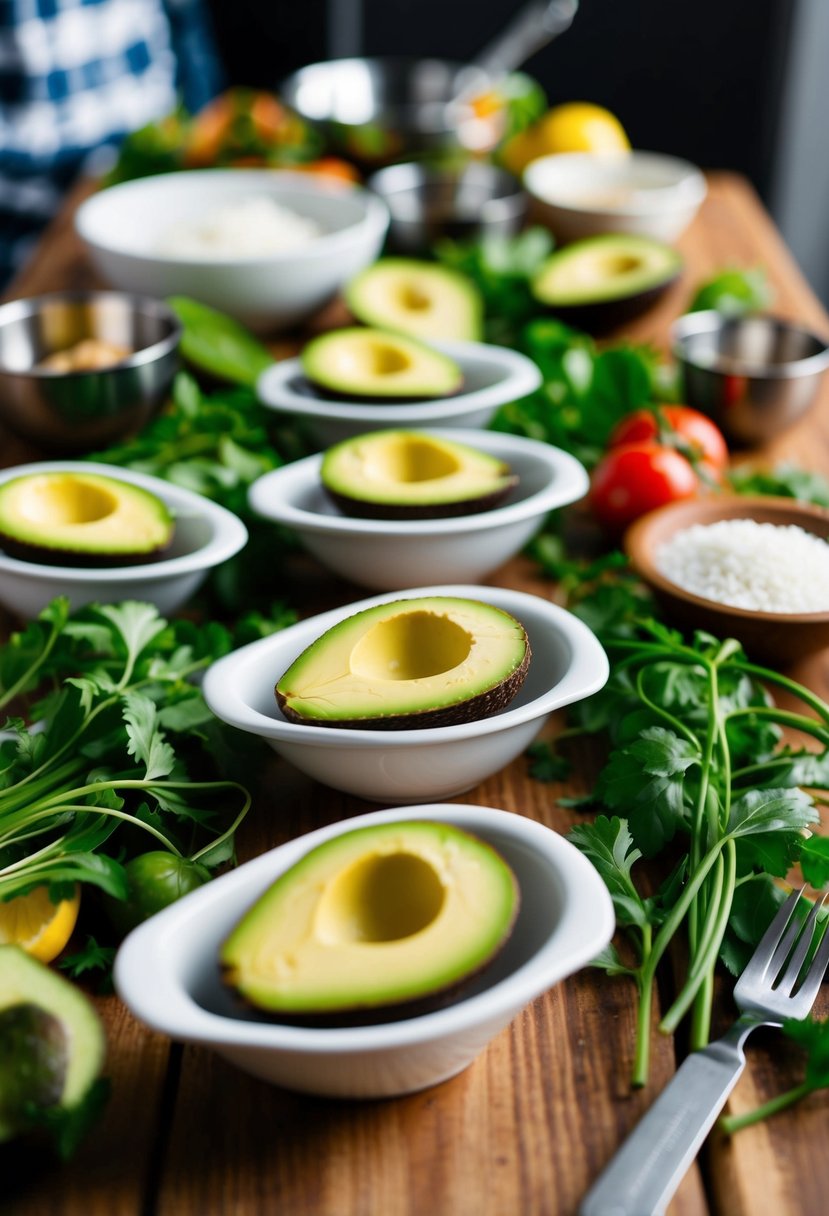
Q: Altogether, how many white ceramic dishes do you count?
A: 7